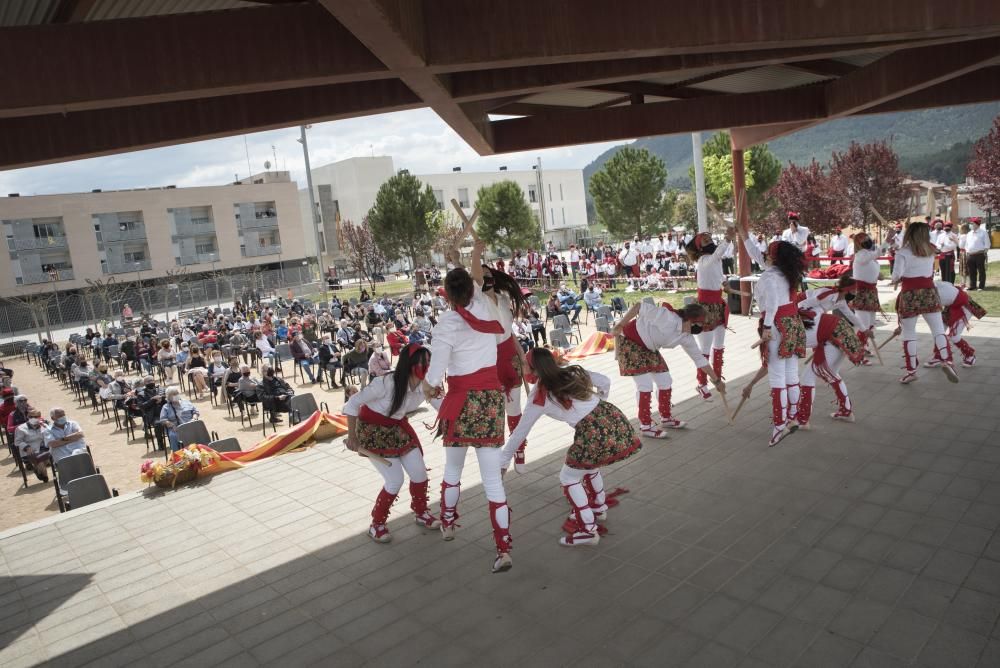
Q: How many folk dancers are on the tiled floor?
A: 12